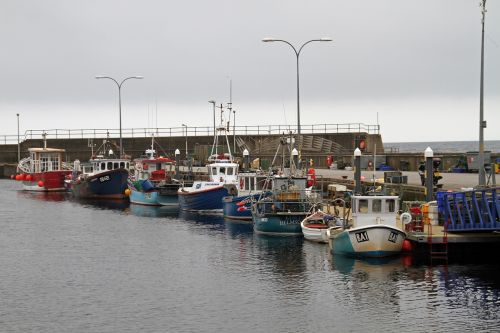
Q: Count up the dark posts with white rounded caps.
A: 6